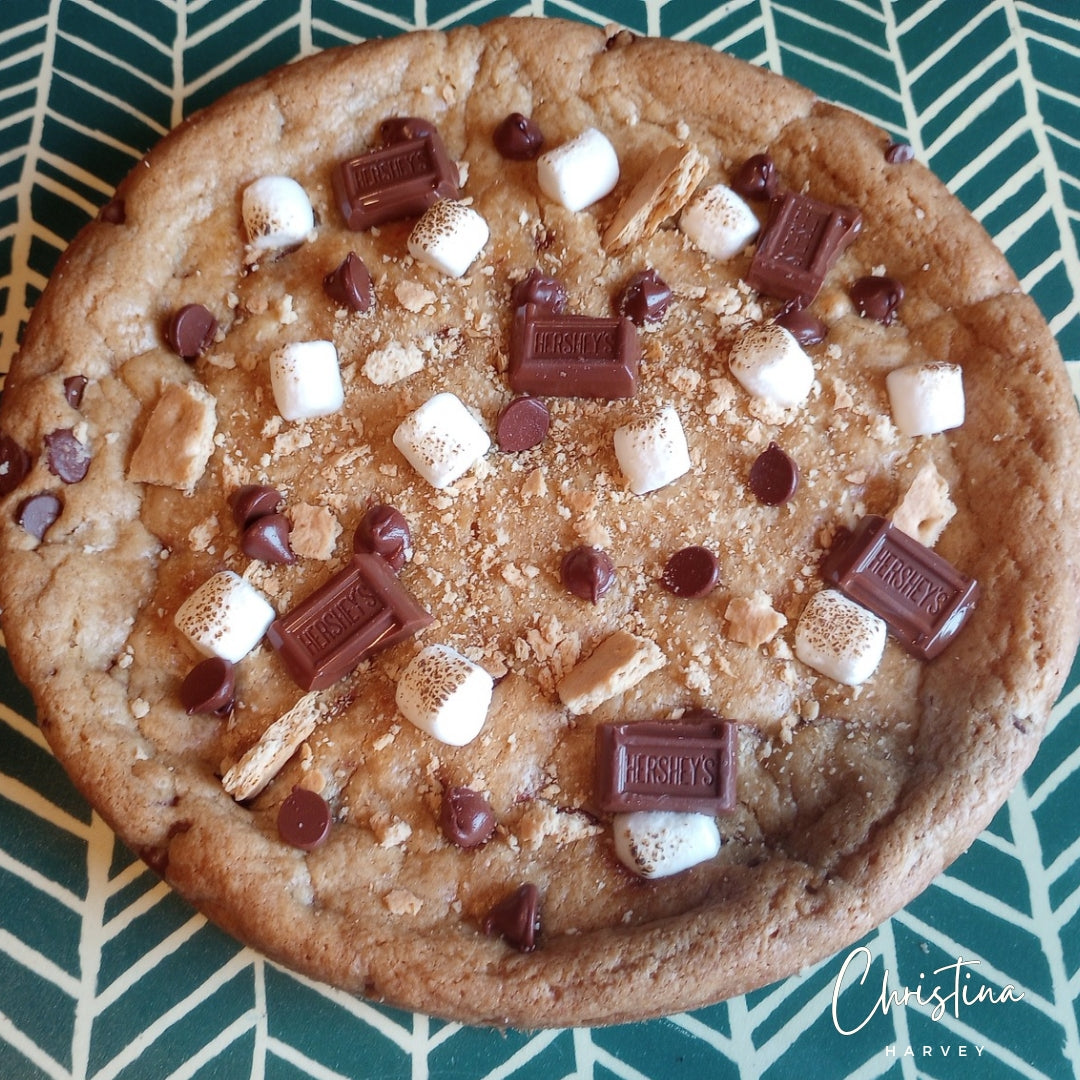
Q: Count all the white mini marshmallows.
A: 13